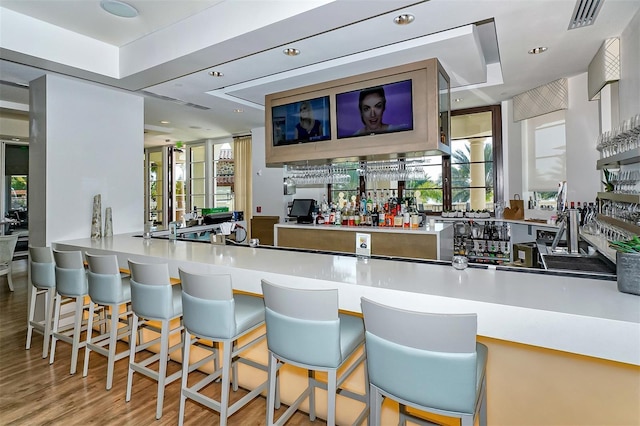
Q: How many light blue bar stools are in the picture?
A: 7